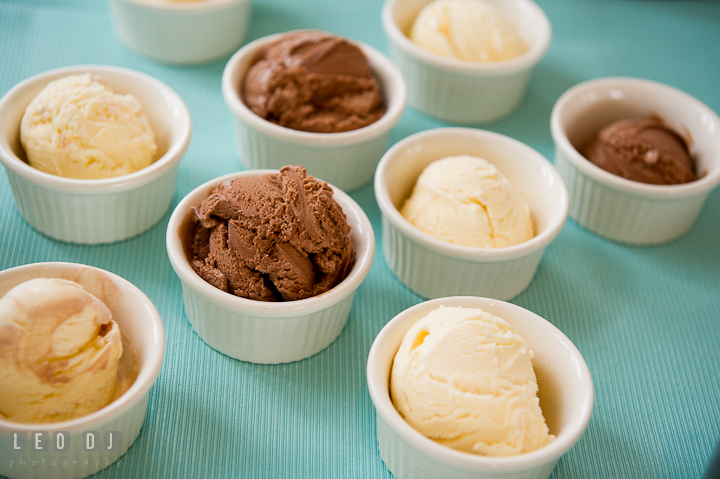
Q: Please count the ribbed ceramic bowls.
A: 9